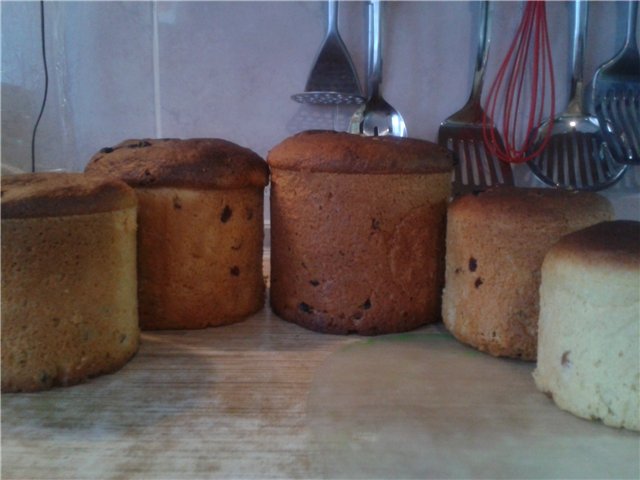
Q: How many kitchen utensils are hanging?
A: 6